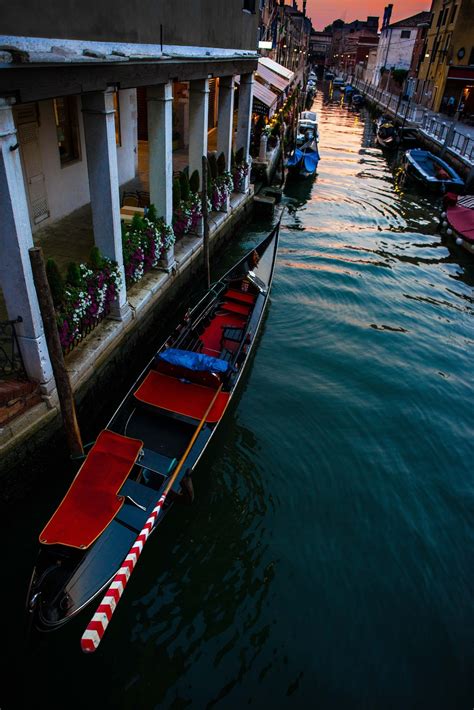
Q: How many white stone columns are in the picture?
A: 6